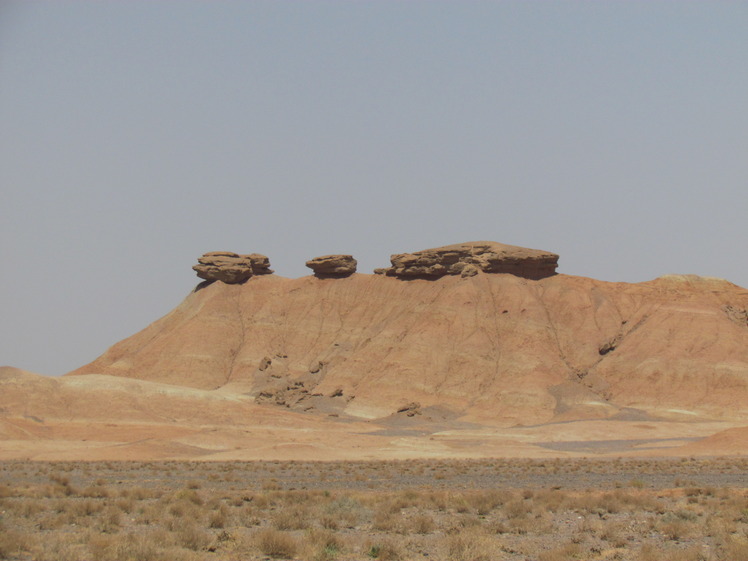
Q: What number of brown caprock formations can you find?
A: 3